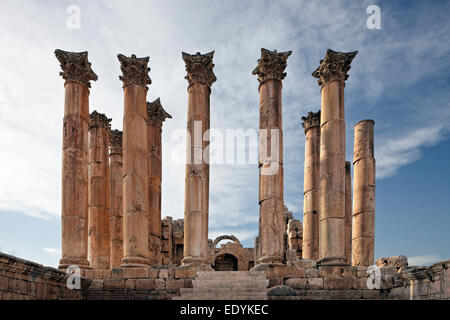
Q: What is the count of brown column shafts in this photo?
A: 11